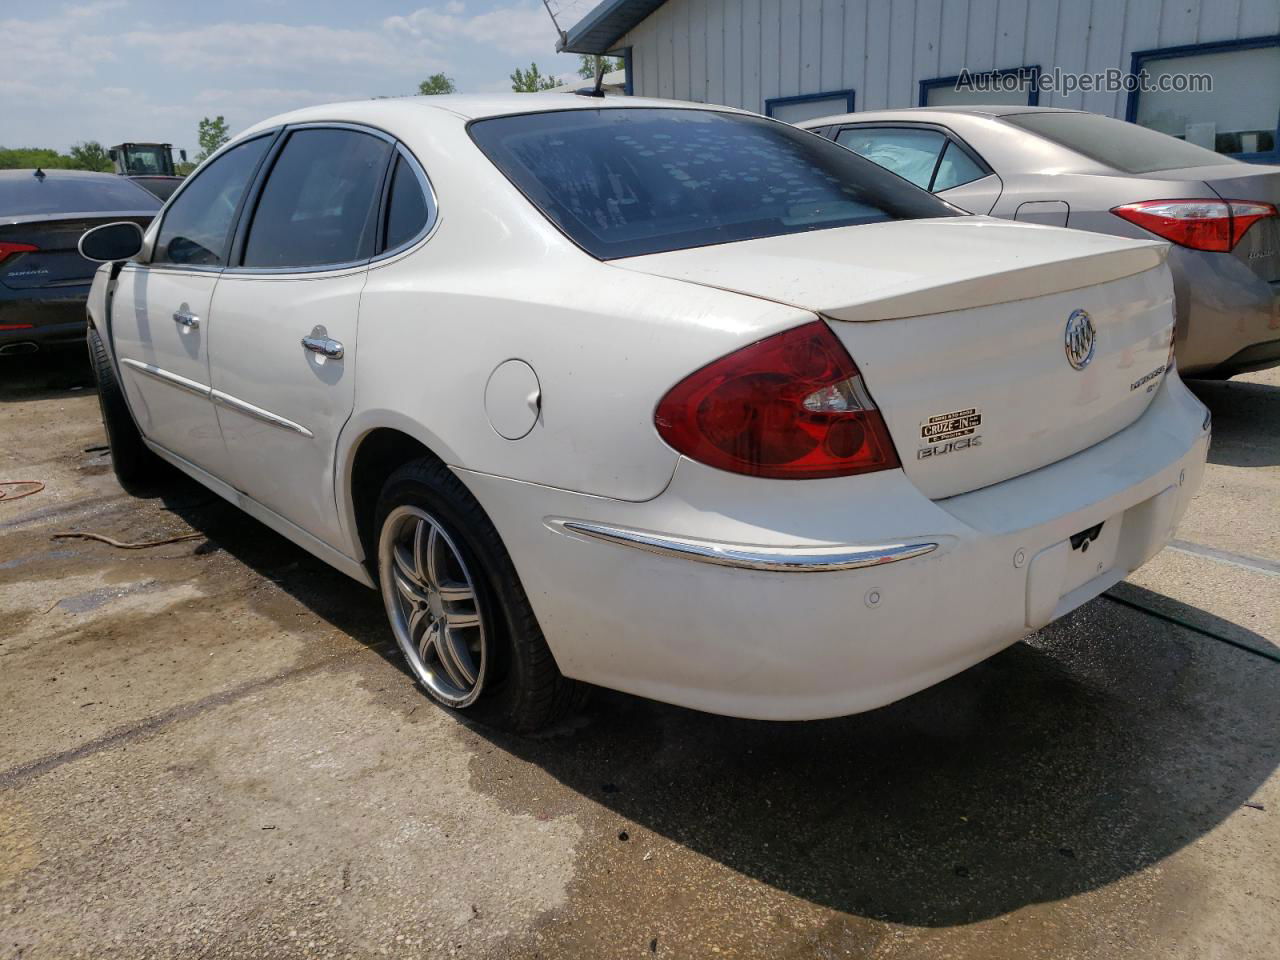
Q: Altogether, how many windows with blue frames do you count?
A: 3